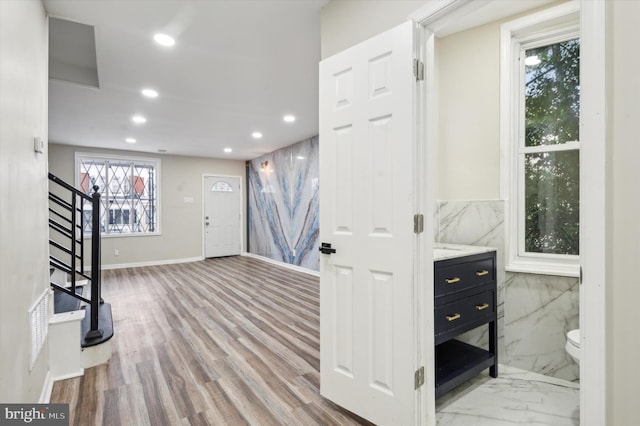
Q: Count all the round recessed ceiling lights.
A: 7